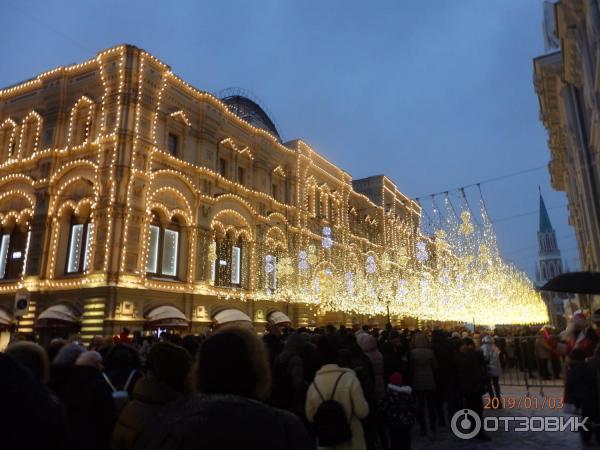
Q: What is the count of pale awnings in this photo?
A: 5